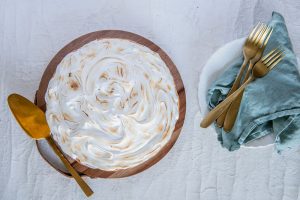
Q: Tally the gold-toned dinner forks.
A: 3